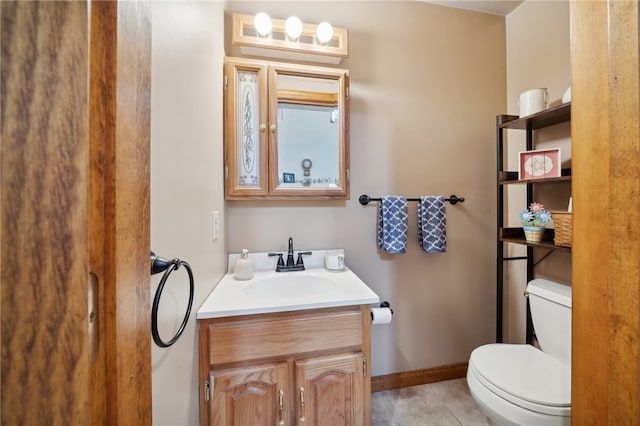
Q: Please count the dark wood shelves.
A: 3